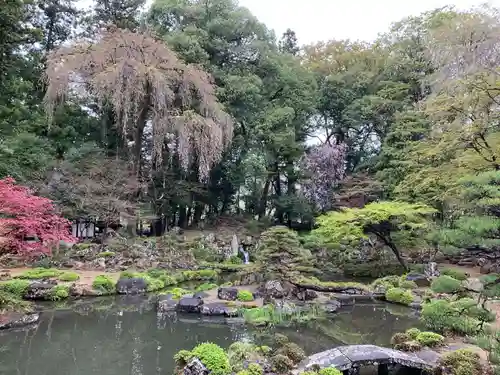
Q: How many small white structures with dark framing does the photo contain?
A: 1